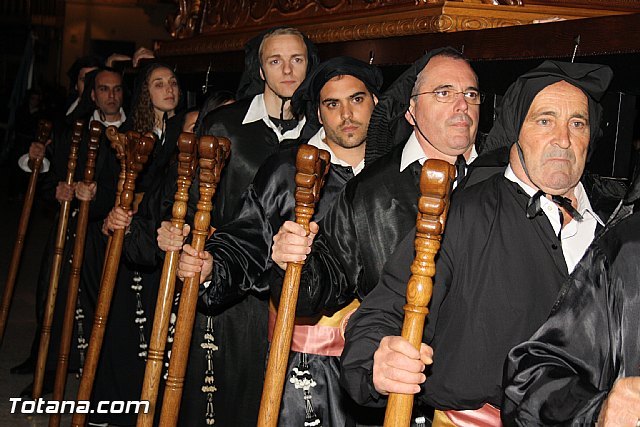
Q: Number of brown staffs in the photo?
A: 9